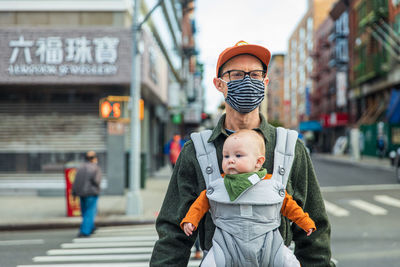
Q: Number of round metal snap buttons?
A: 4